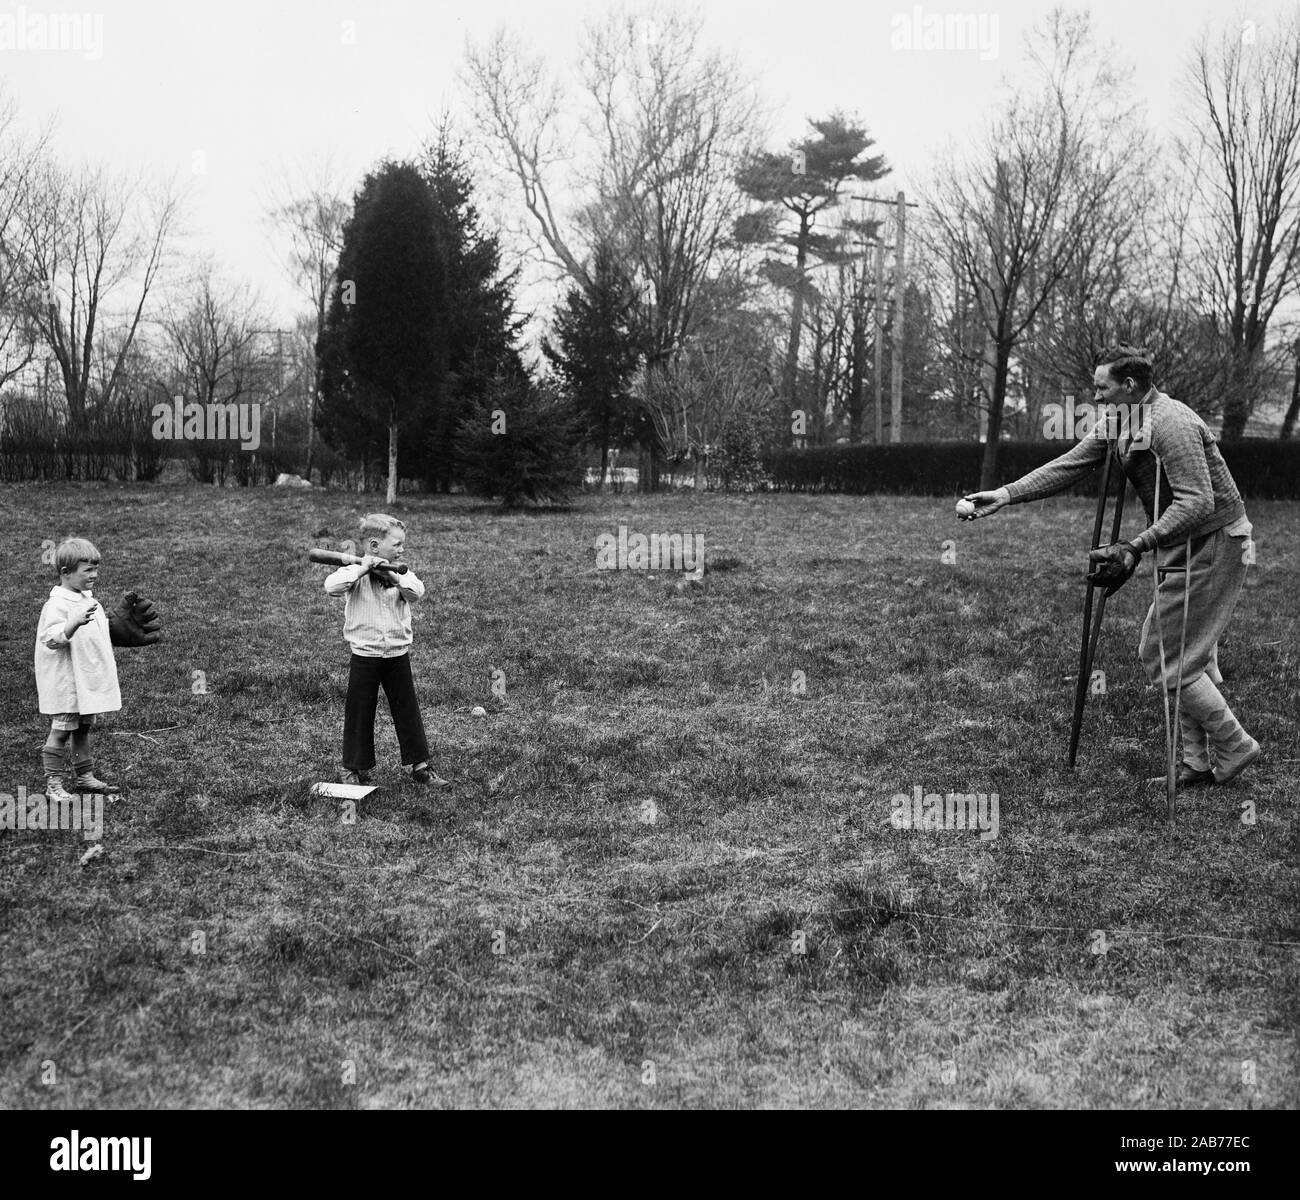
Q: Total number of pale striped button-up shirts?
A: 1